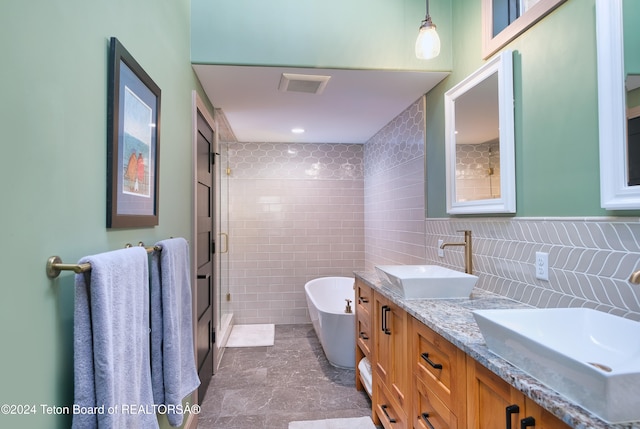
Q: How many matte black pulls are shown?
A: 9